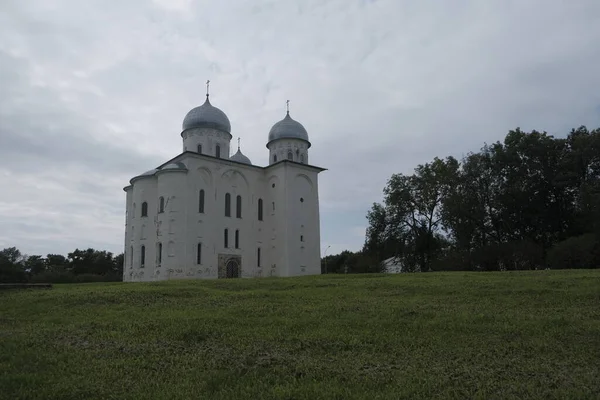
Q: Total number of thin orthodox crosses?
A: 3